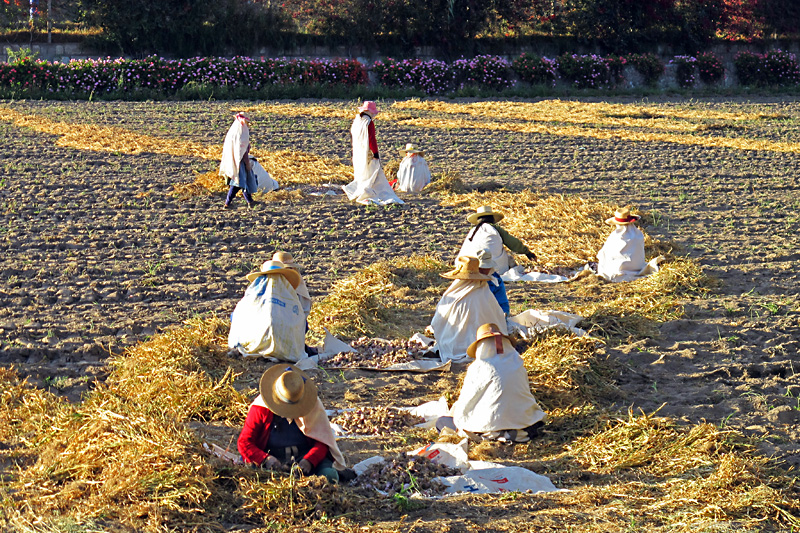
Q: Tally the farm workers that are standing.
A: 2